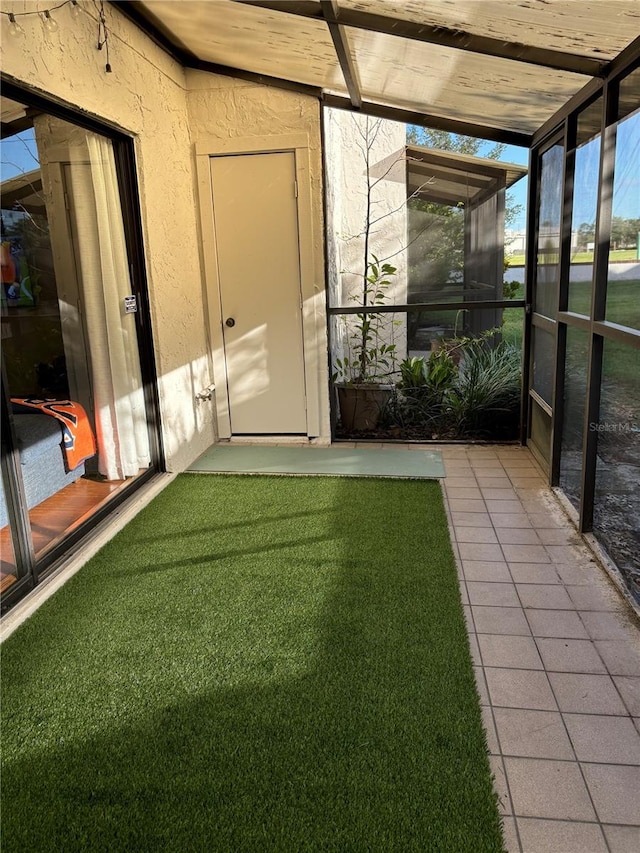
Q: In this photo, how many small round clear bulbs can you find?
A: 3